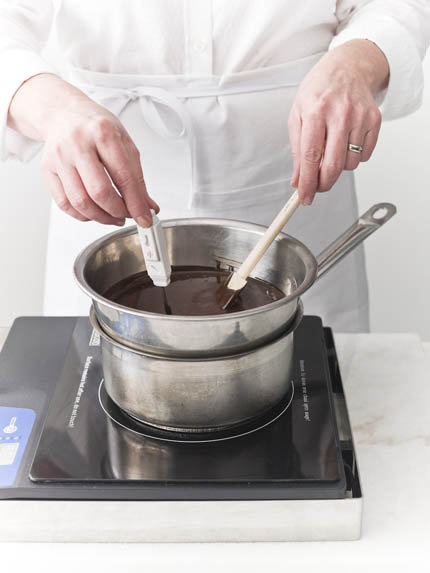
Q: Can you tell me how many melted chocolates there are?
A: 1